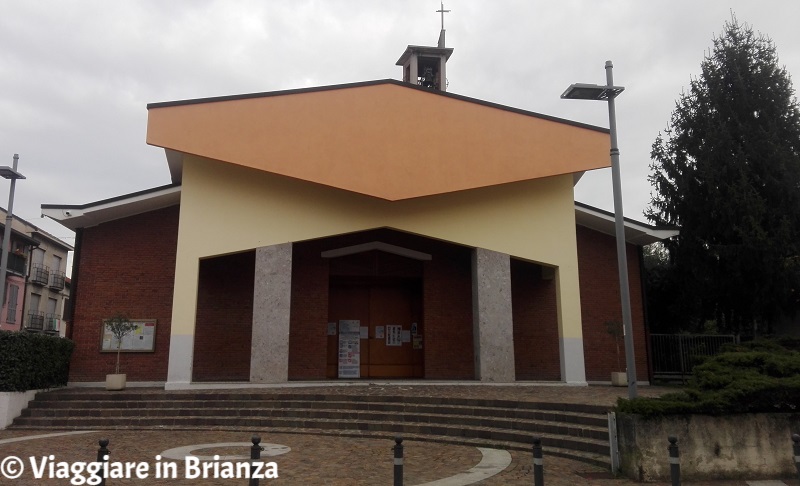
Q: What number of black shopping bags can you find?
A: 0